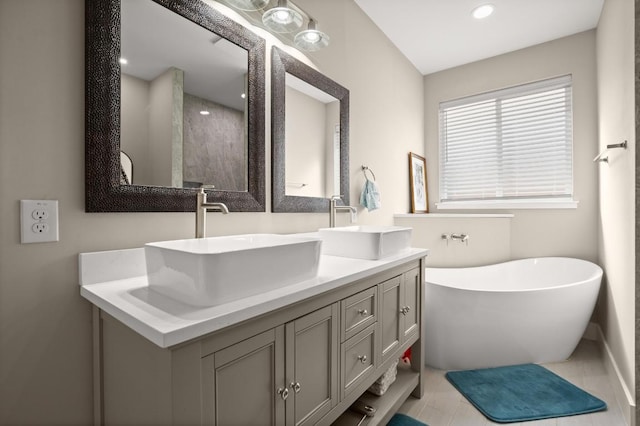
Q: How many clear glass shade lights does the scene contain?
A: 3